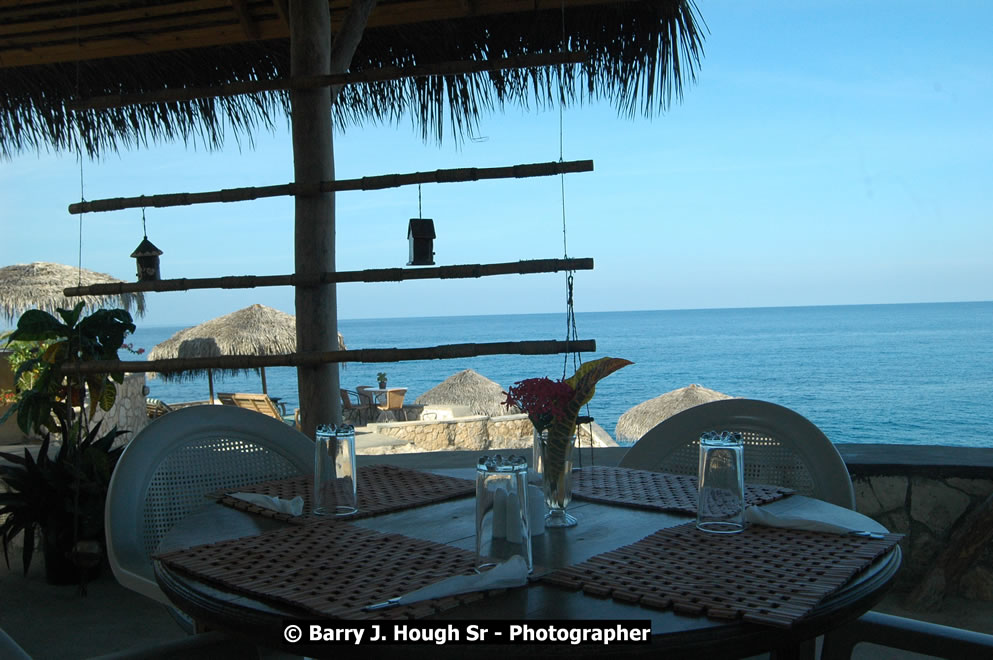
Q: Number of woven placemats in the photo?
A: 4